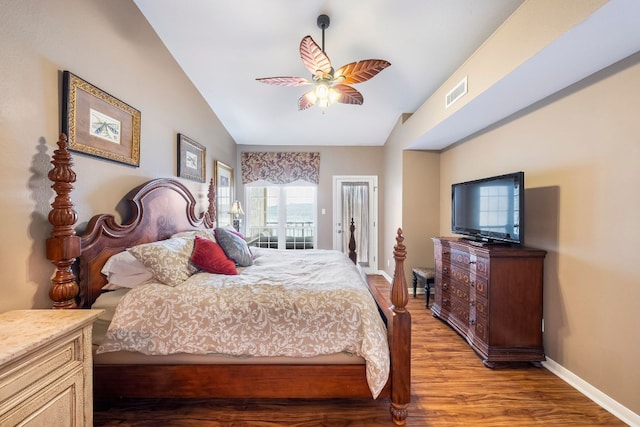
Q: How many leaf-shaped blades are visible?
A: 5